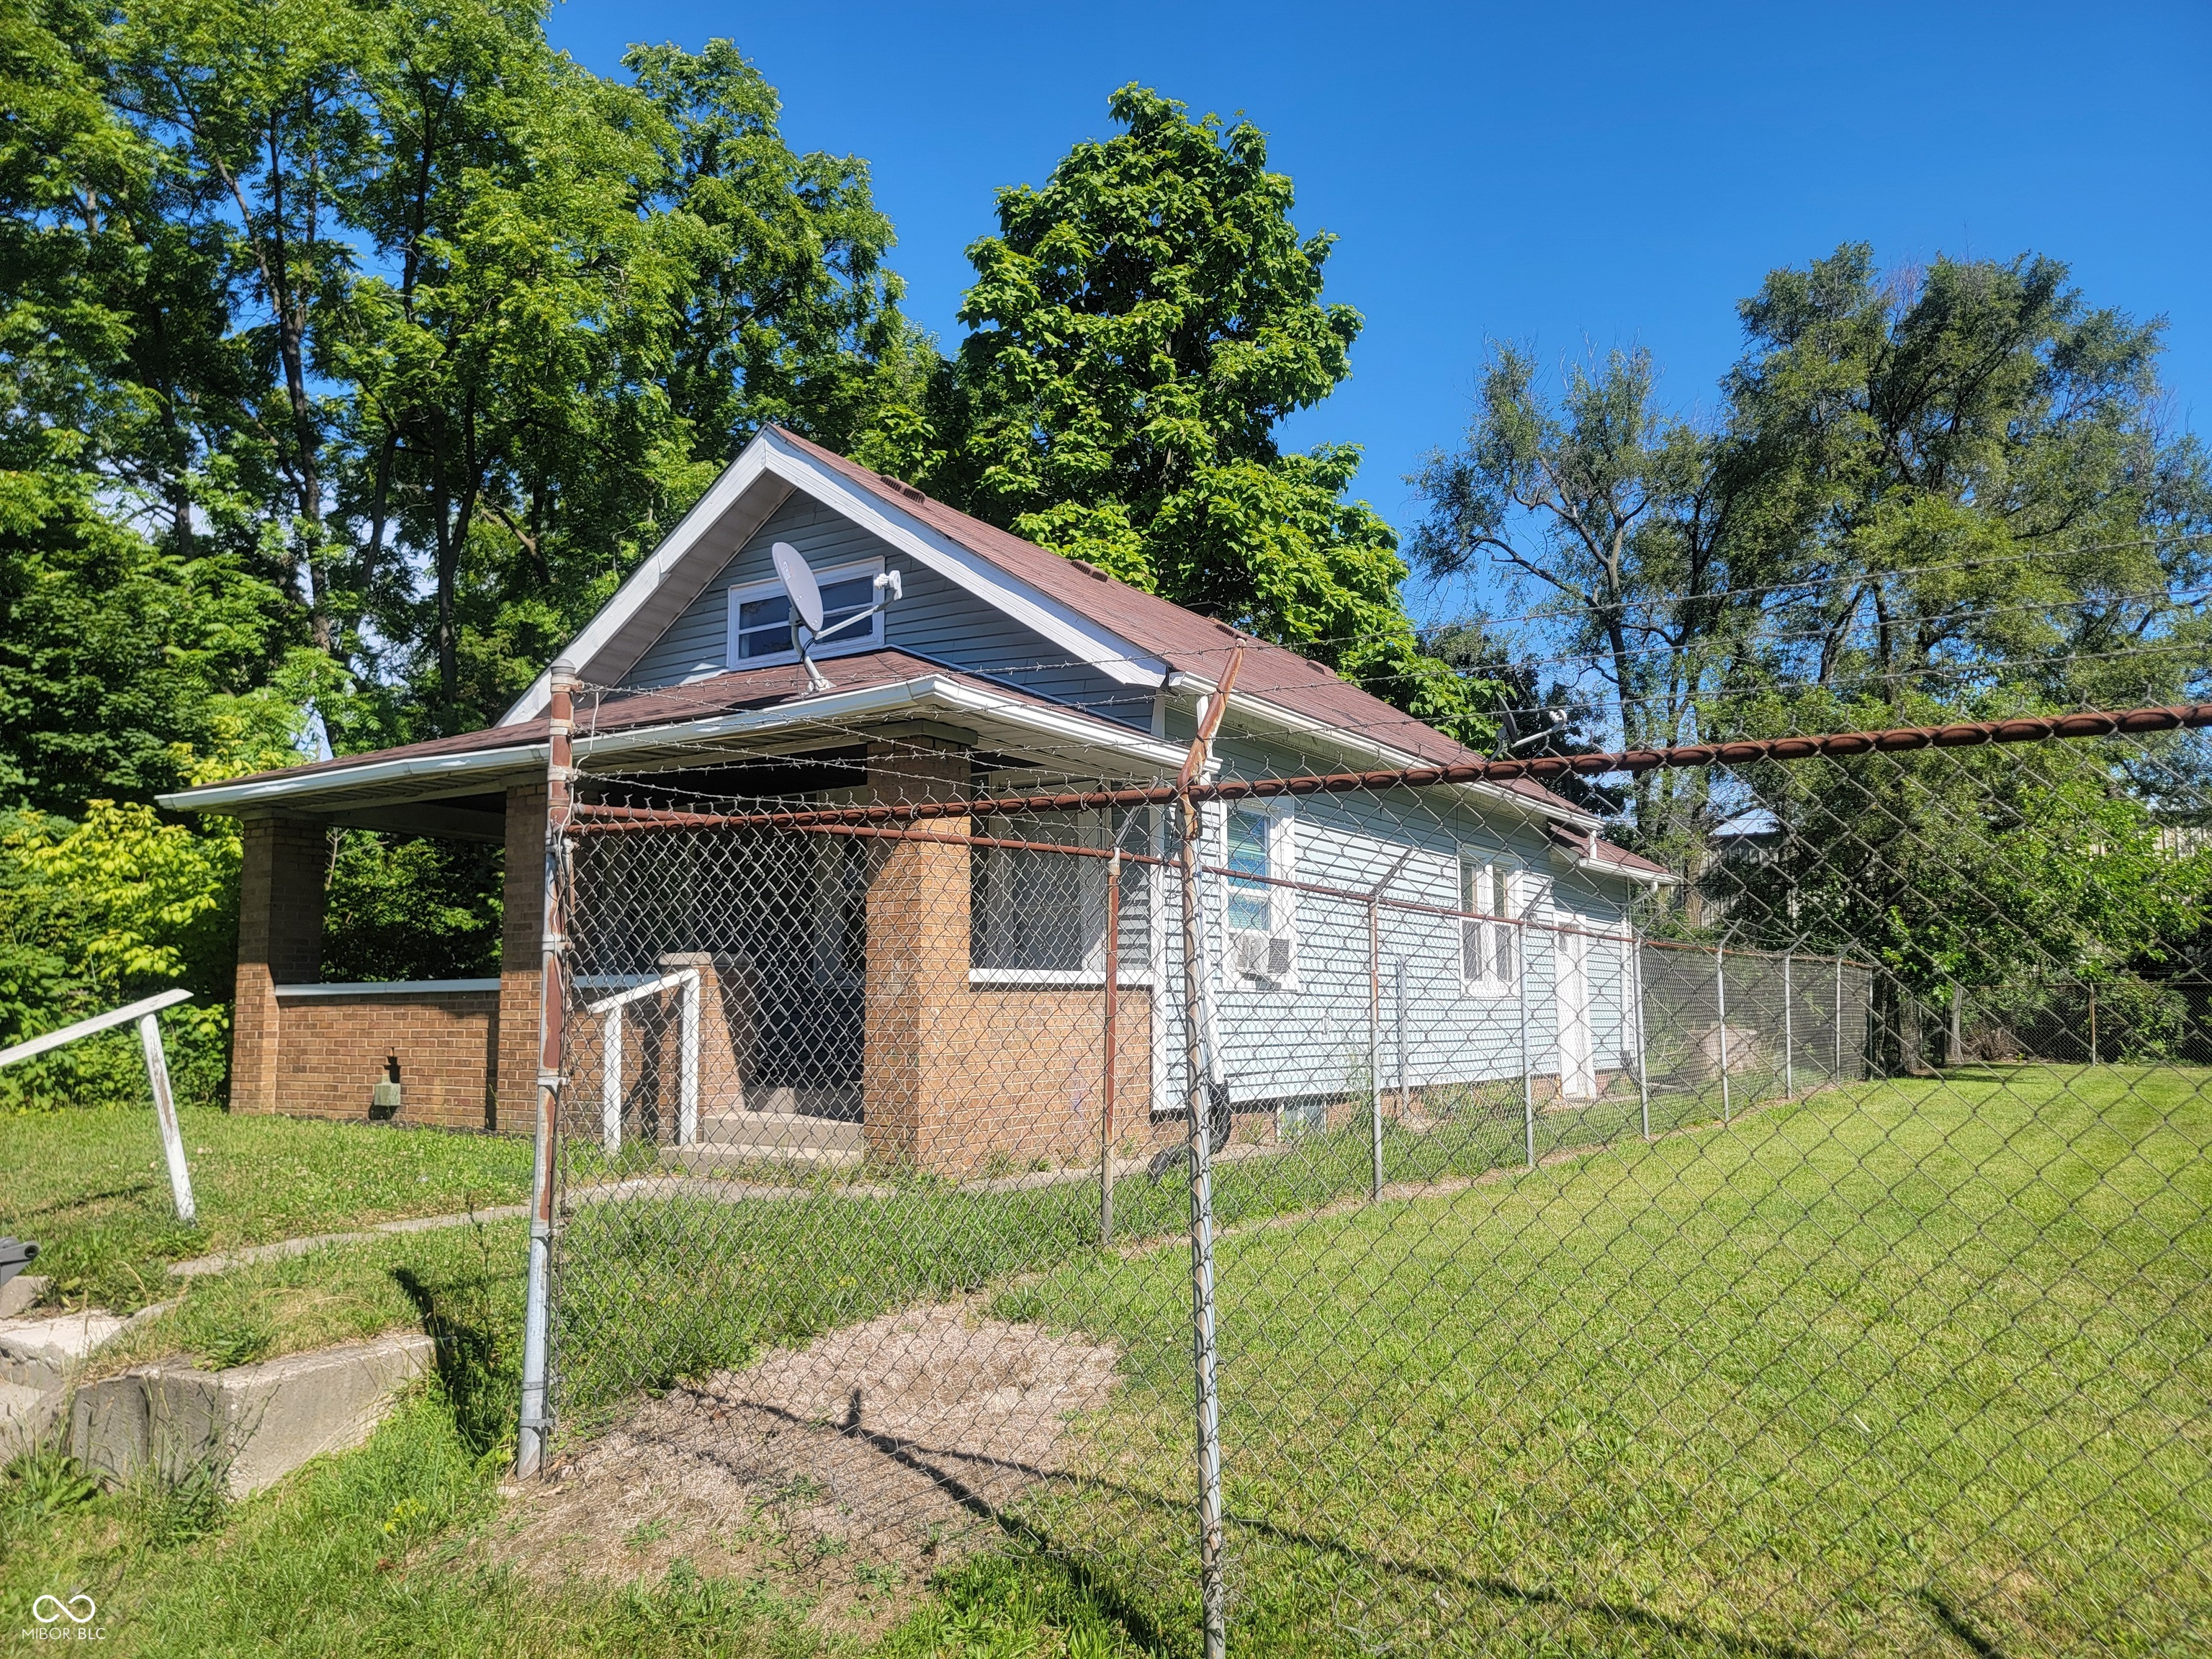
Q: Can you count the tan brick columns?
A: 3